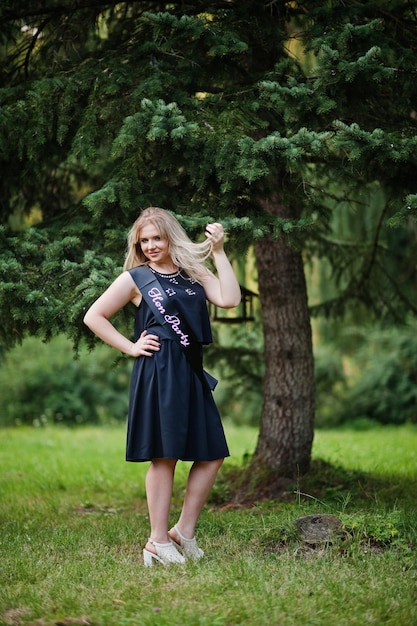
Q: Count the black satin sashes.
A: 1